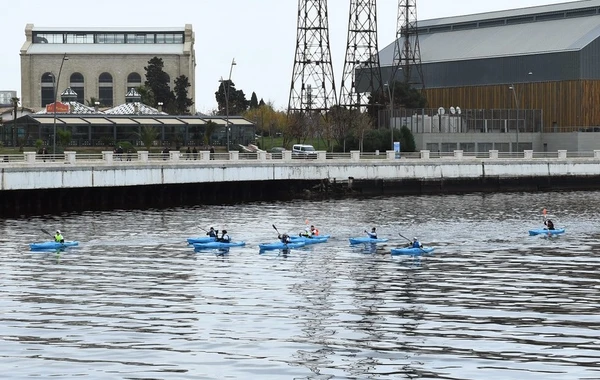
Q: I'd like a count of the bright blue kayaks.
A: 9